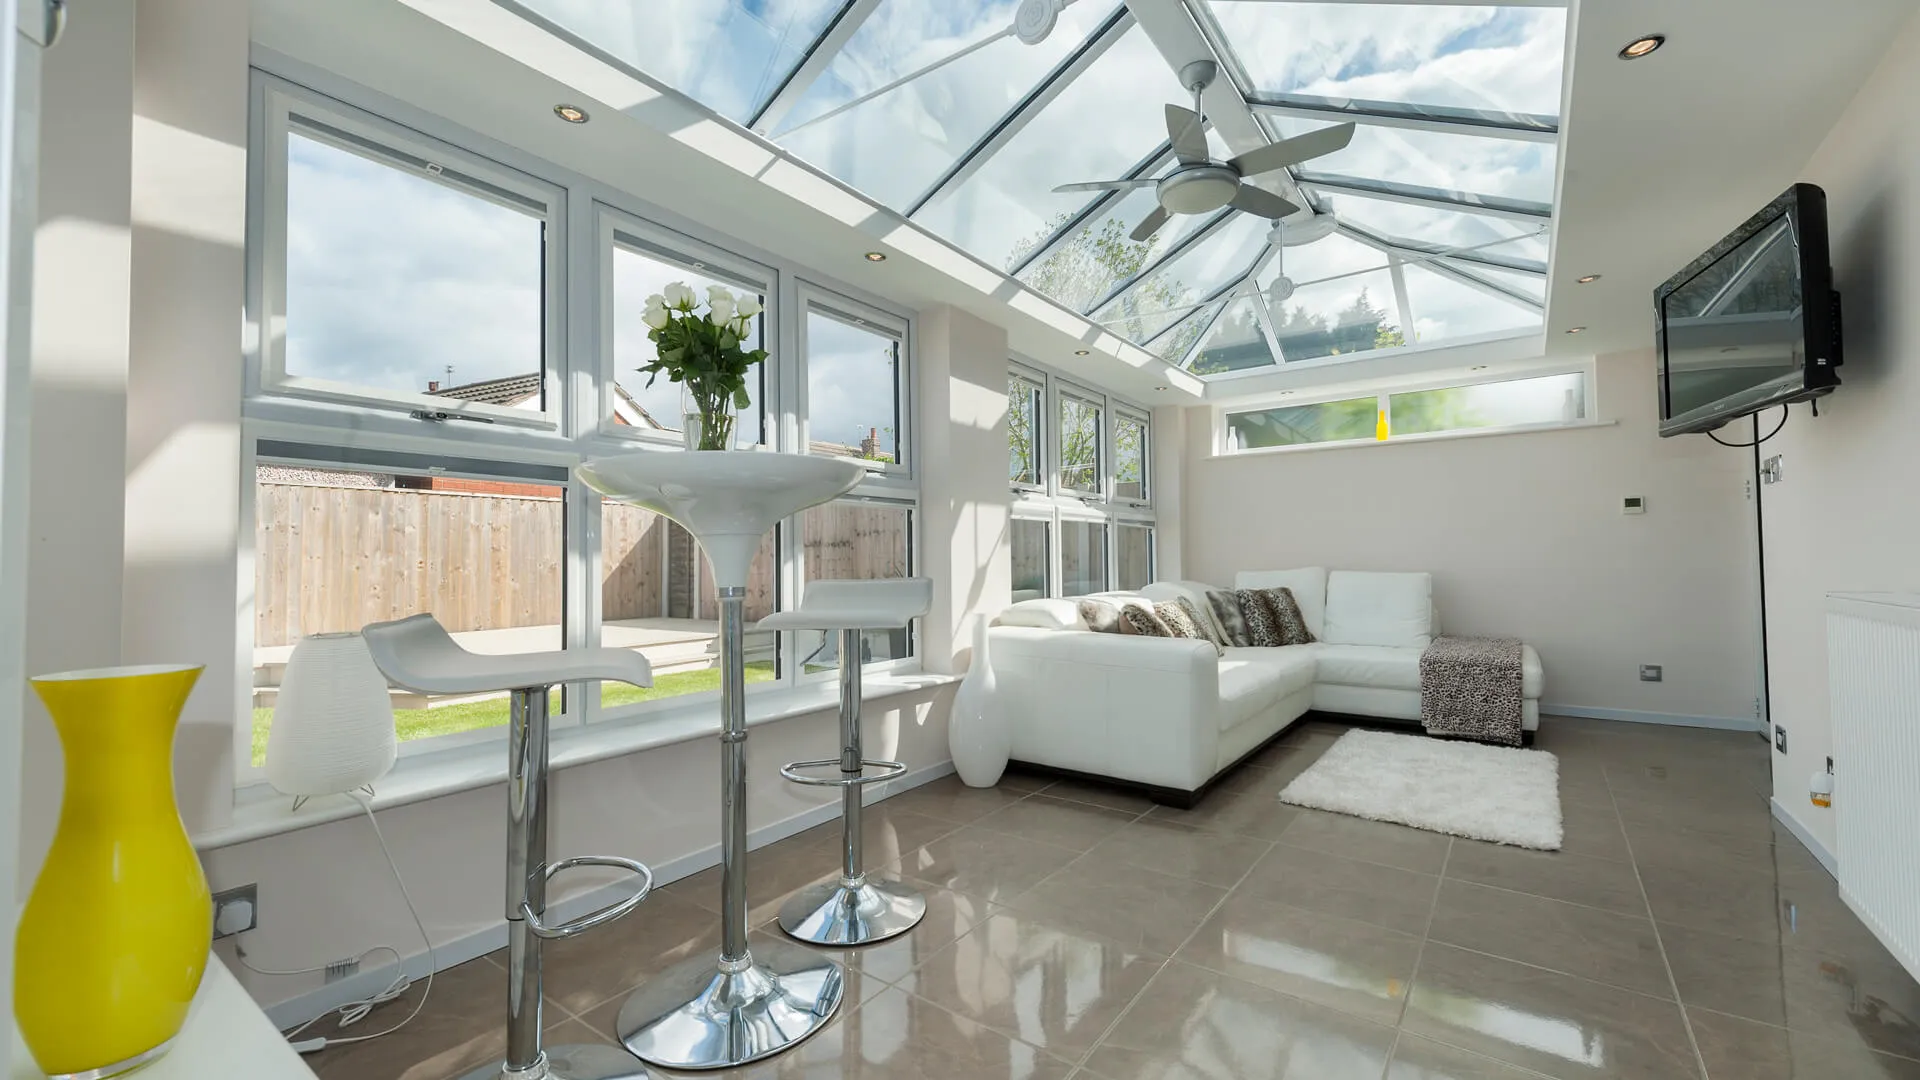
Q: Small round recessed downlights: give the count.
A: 9